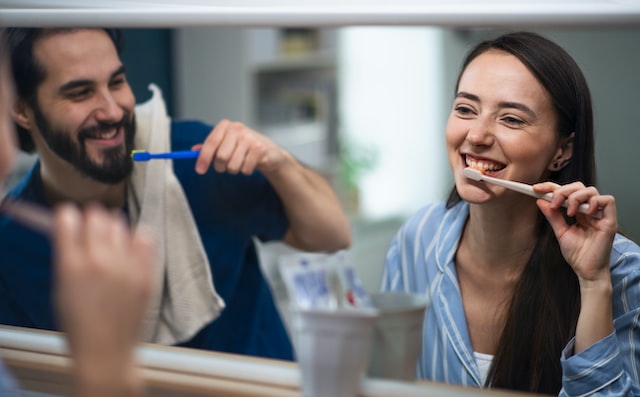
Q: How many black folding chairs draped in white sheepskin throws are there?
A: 0